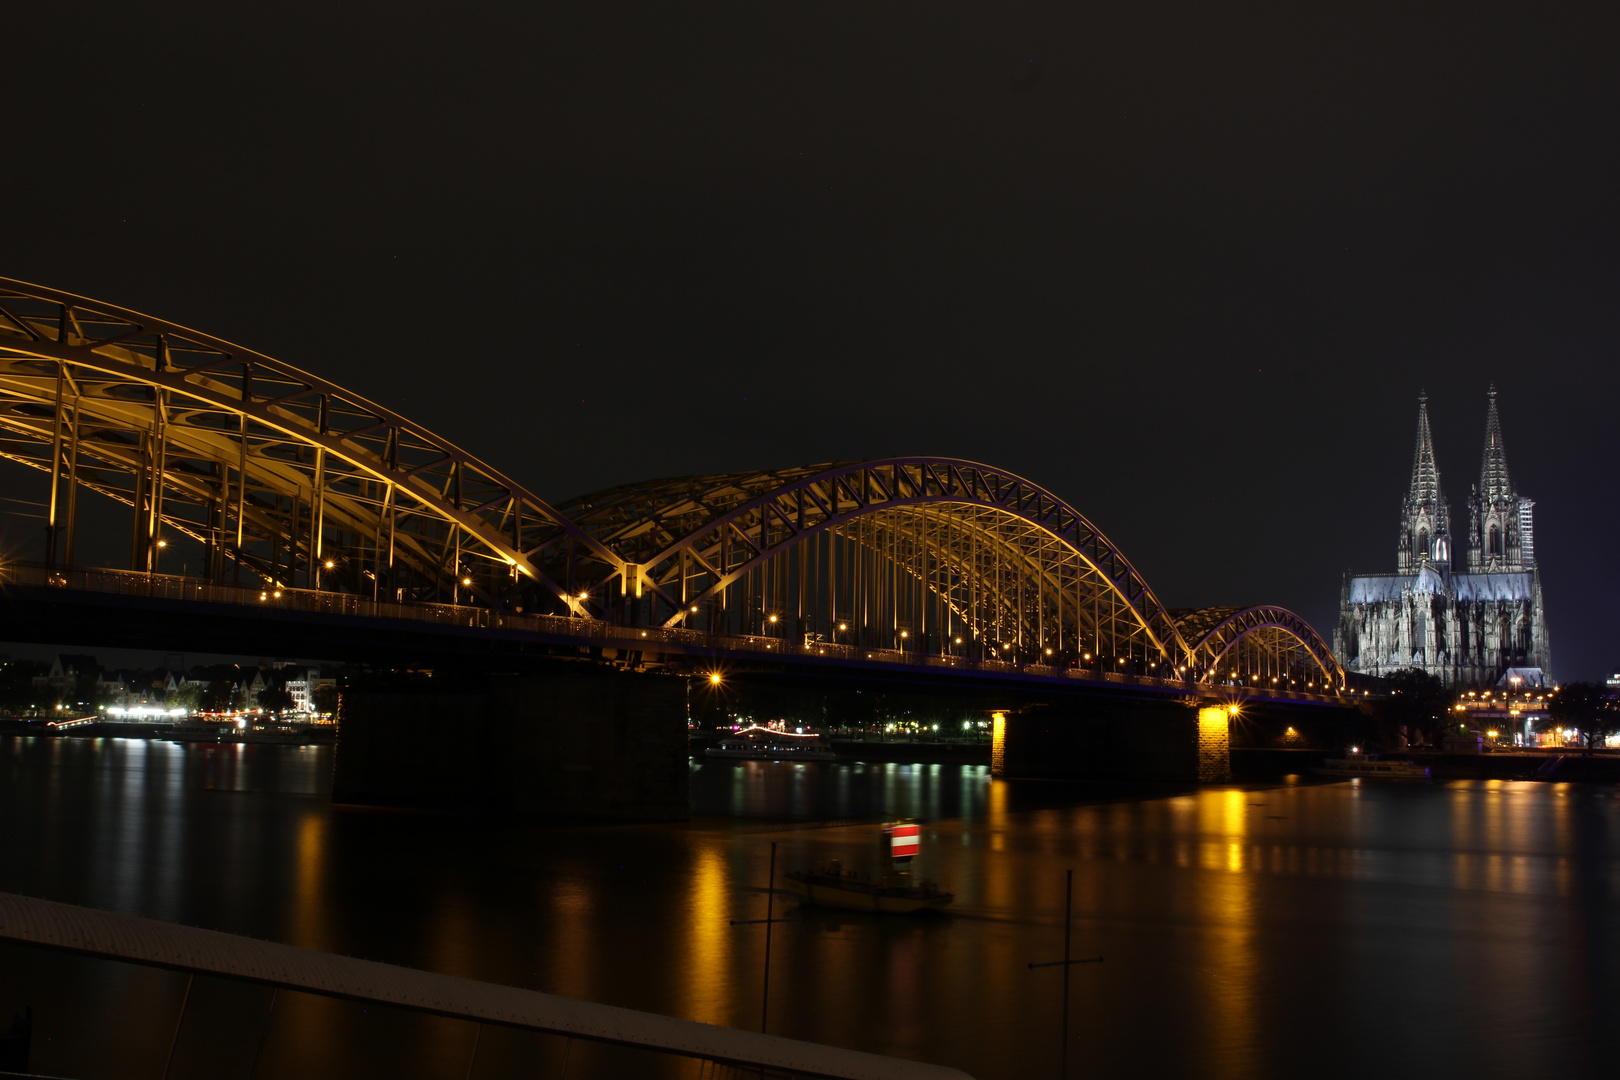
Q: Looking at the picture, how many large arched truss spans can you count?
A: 3